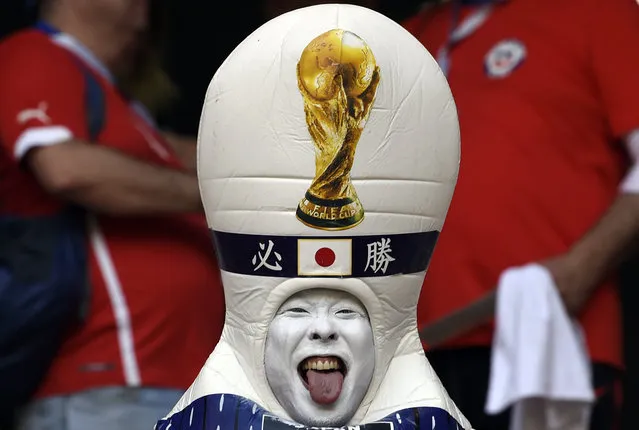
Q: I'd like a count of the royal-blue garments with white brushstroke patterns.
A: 1